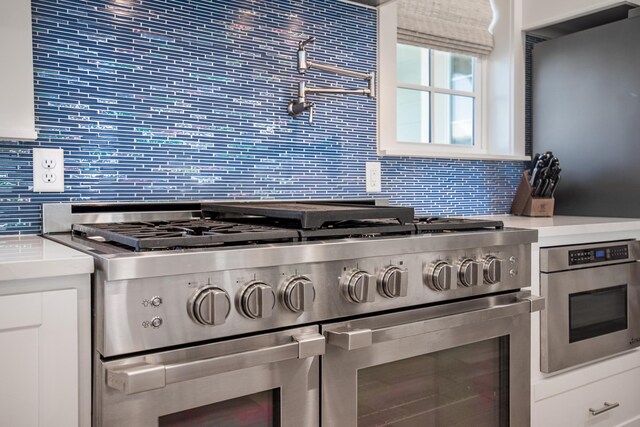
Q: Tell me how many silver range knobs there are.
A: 8